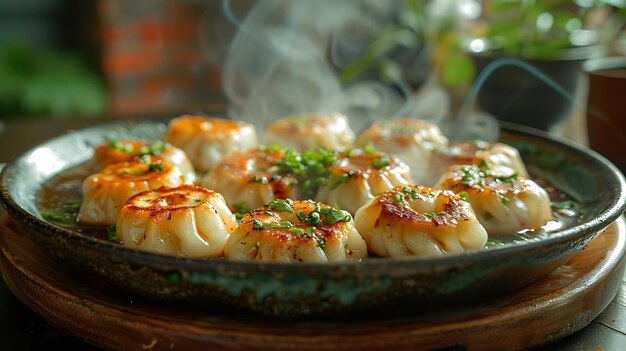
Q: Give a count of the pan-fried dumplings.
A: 12